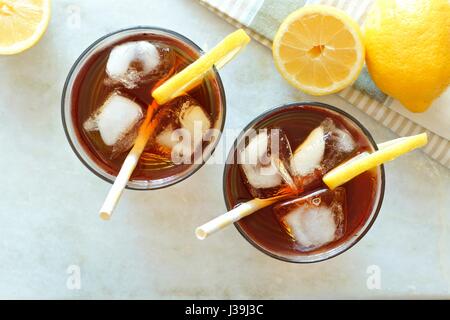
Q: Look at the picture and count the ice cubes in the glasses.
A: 6